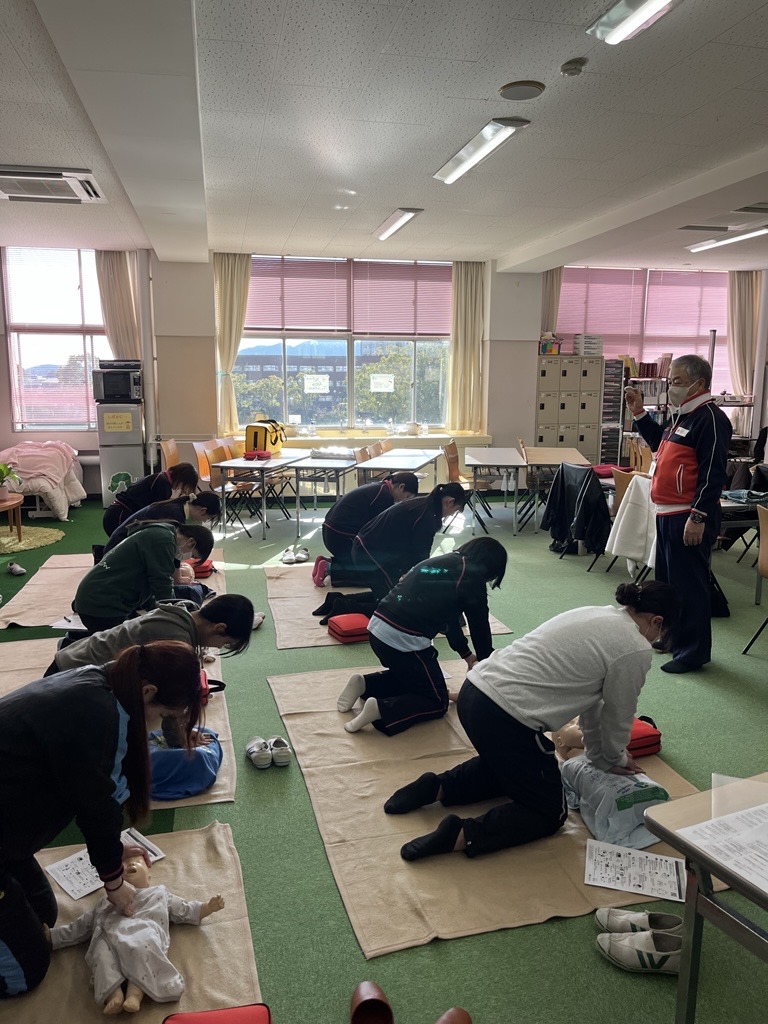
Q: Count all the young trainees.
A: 9